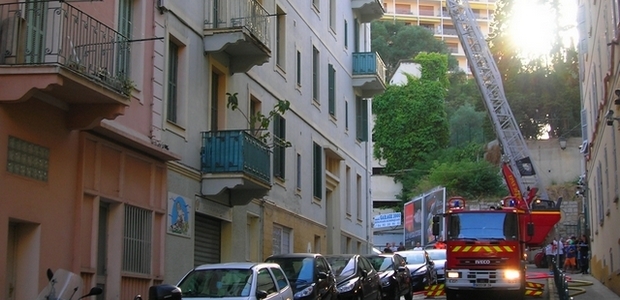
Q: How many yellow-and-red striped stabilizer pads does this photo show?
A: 4